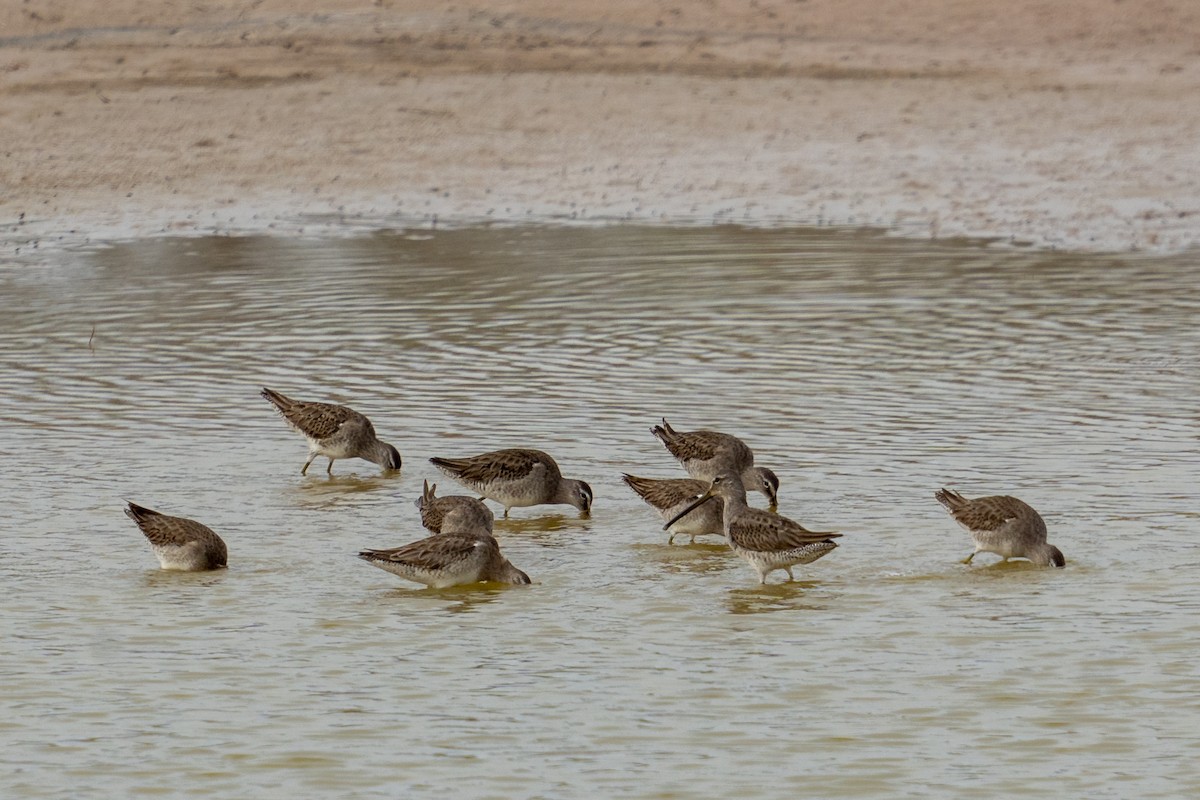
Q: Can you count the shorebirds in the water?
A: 9